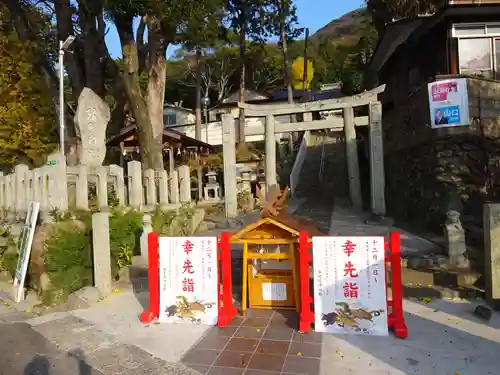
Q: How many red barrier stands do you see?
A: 2